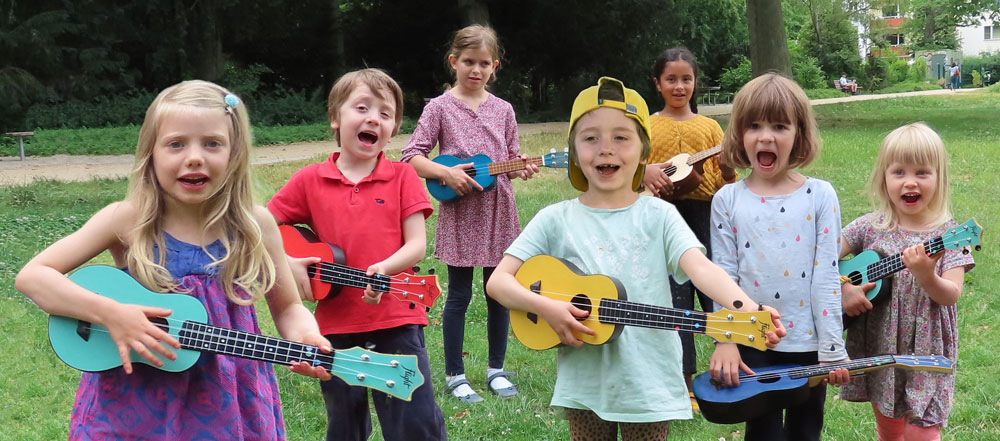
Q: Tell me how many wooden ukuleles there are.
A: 1